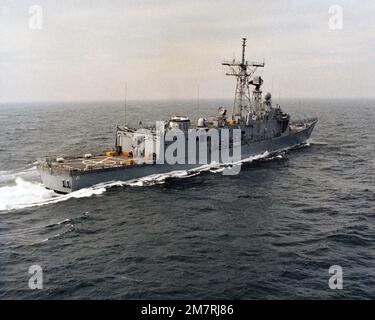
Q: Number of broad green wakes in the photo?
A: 0